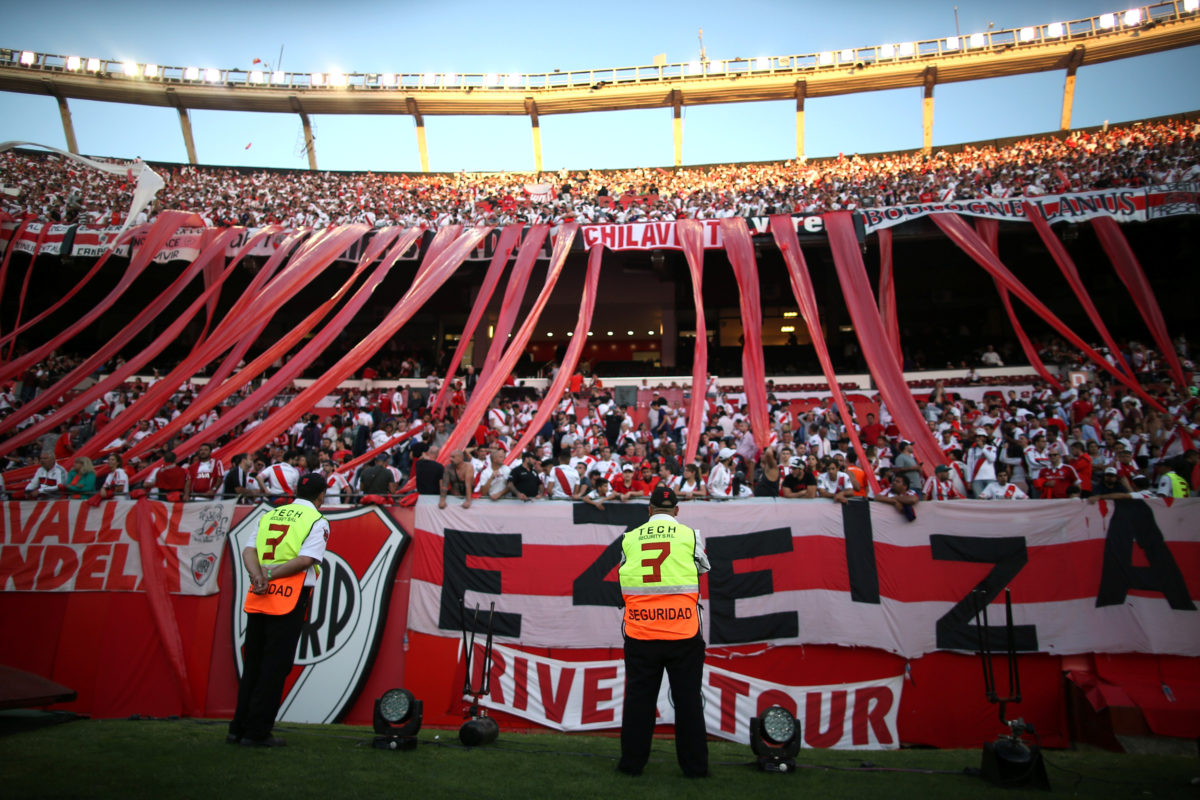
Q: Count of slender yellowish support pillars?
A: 9